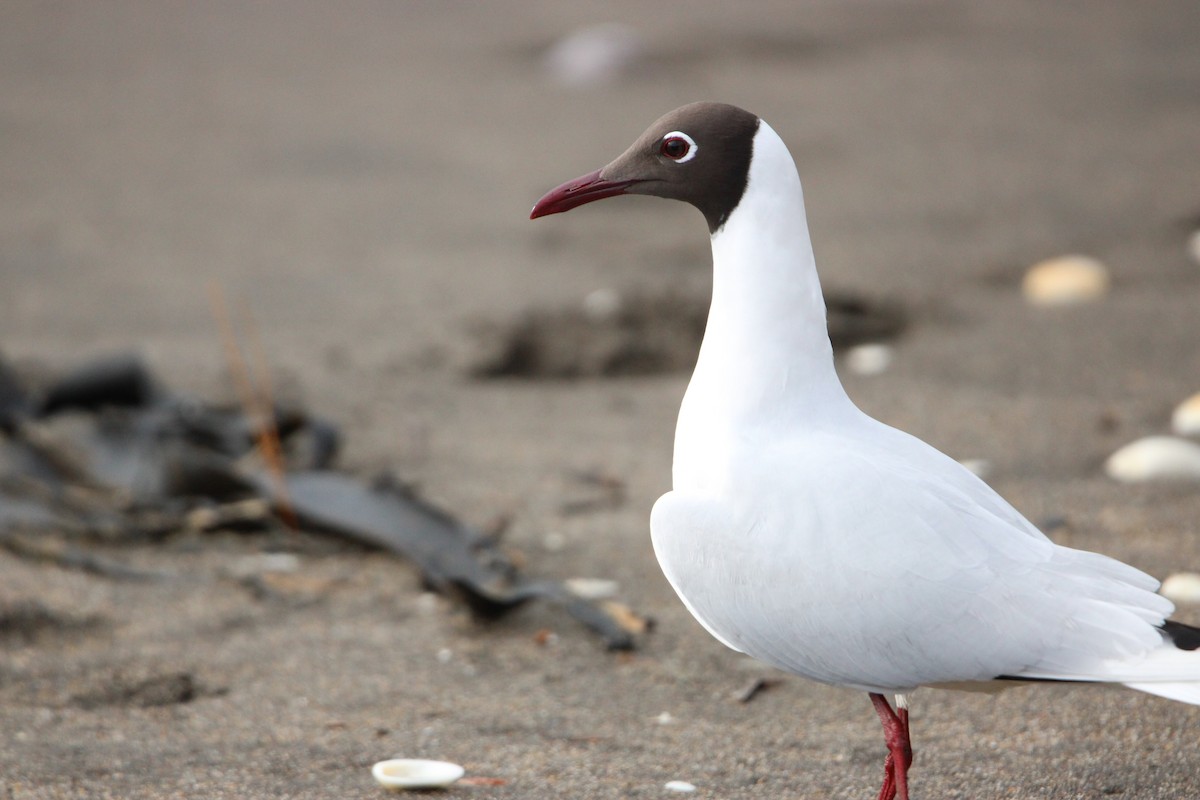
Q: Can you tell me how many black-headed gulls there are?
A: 1